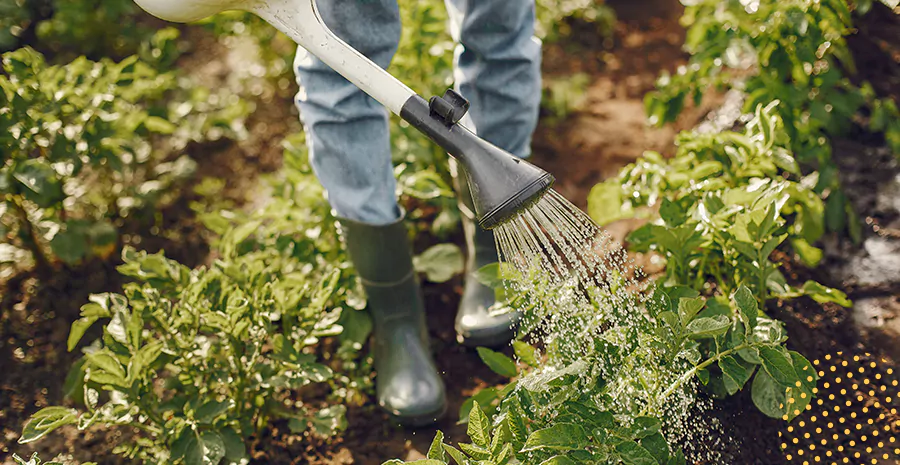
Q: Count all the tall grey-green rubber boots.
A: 2